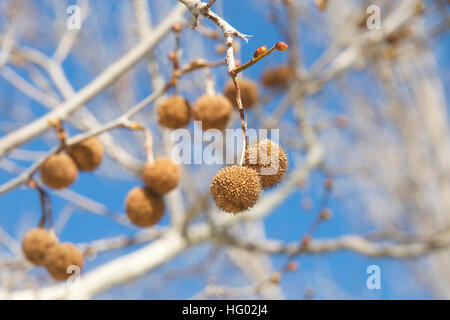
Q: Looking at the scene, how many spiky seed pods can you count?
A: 12